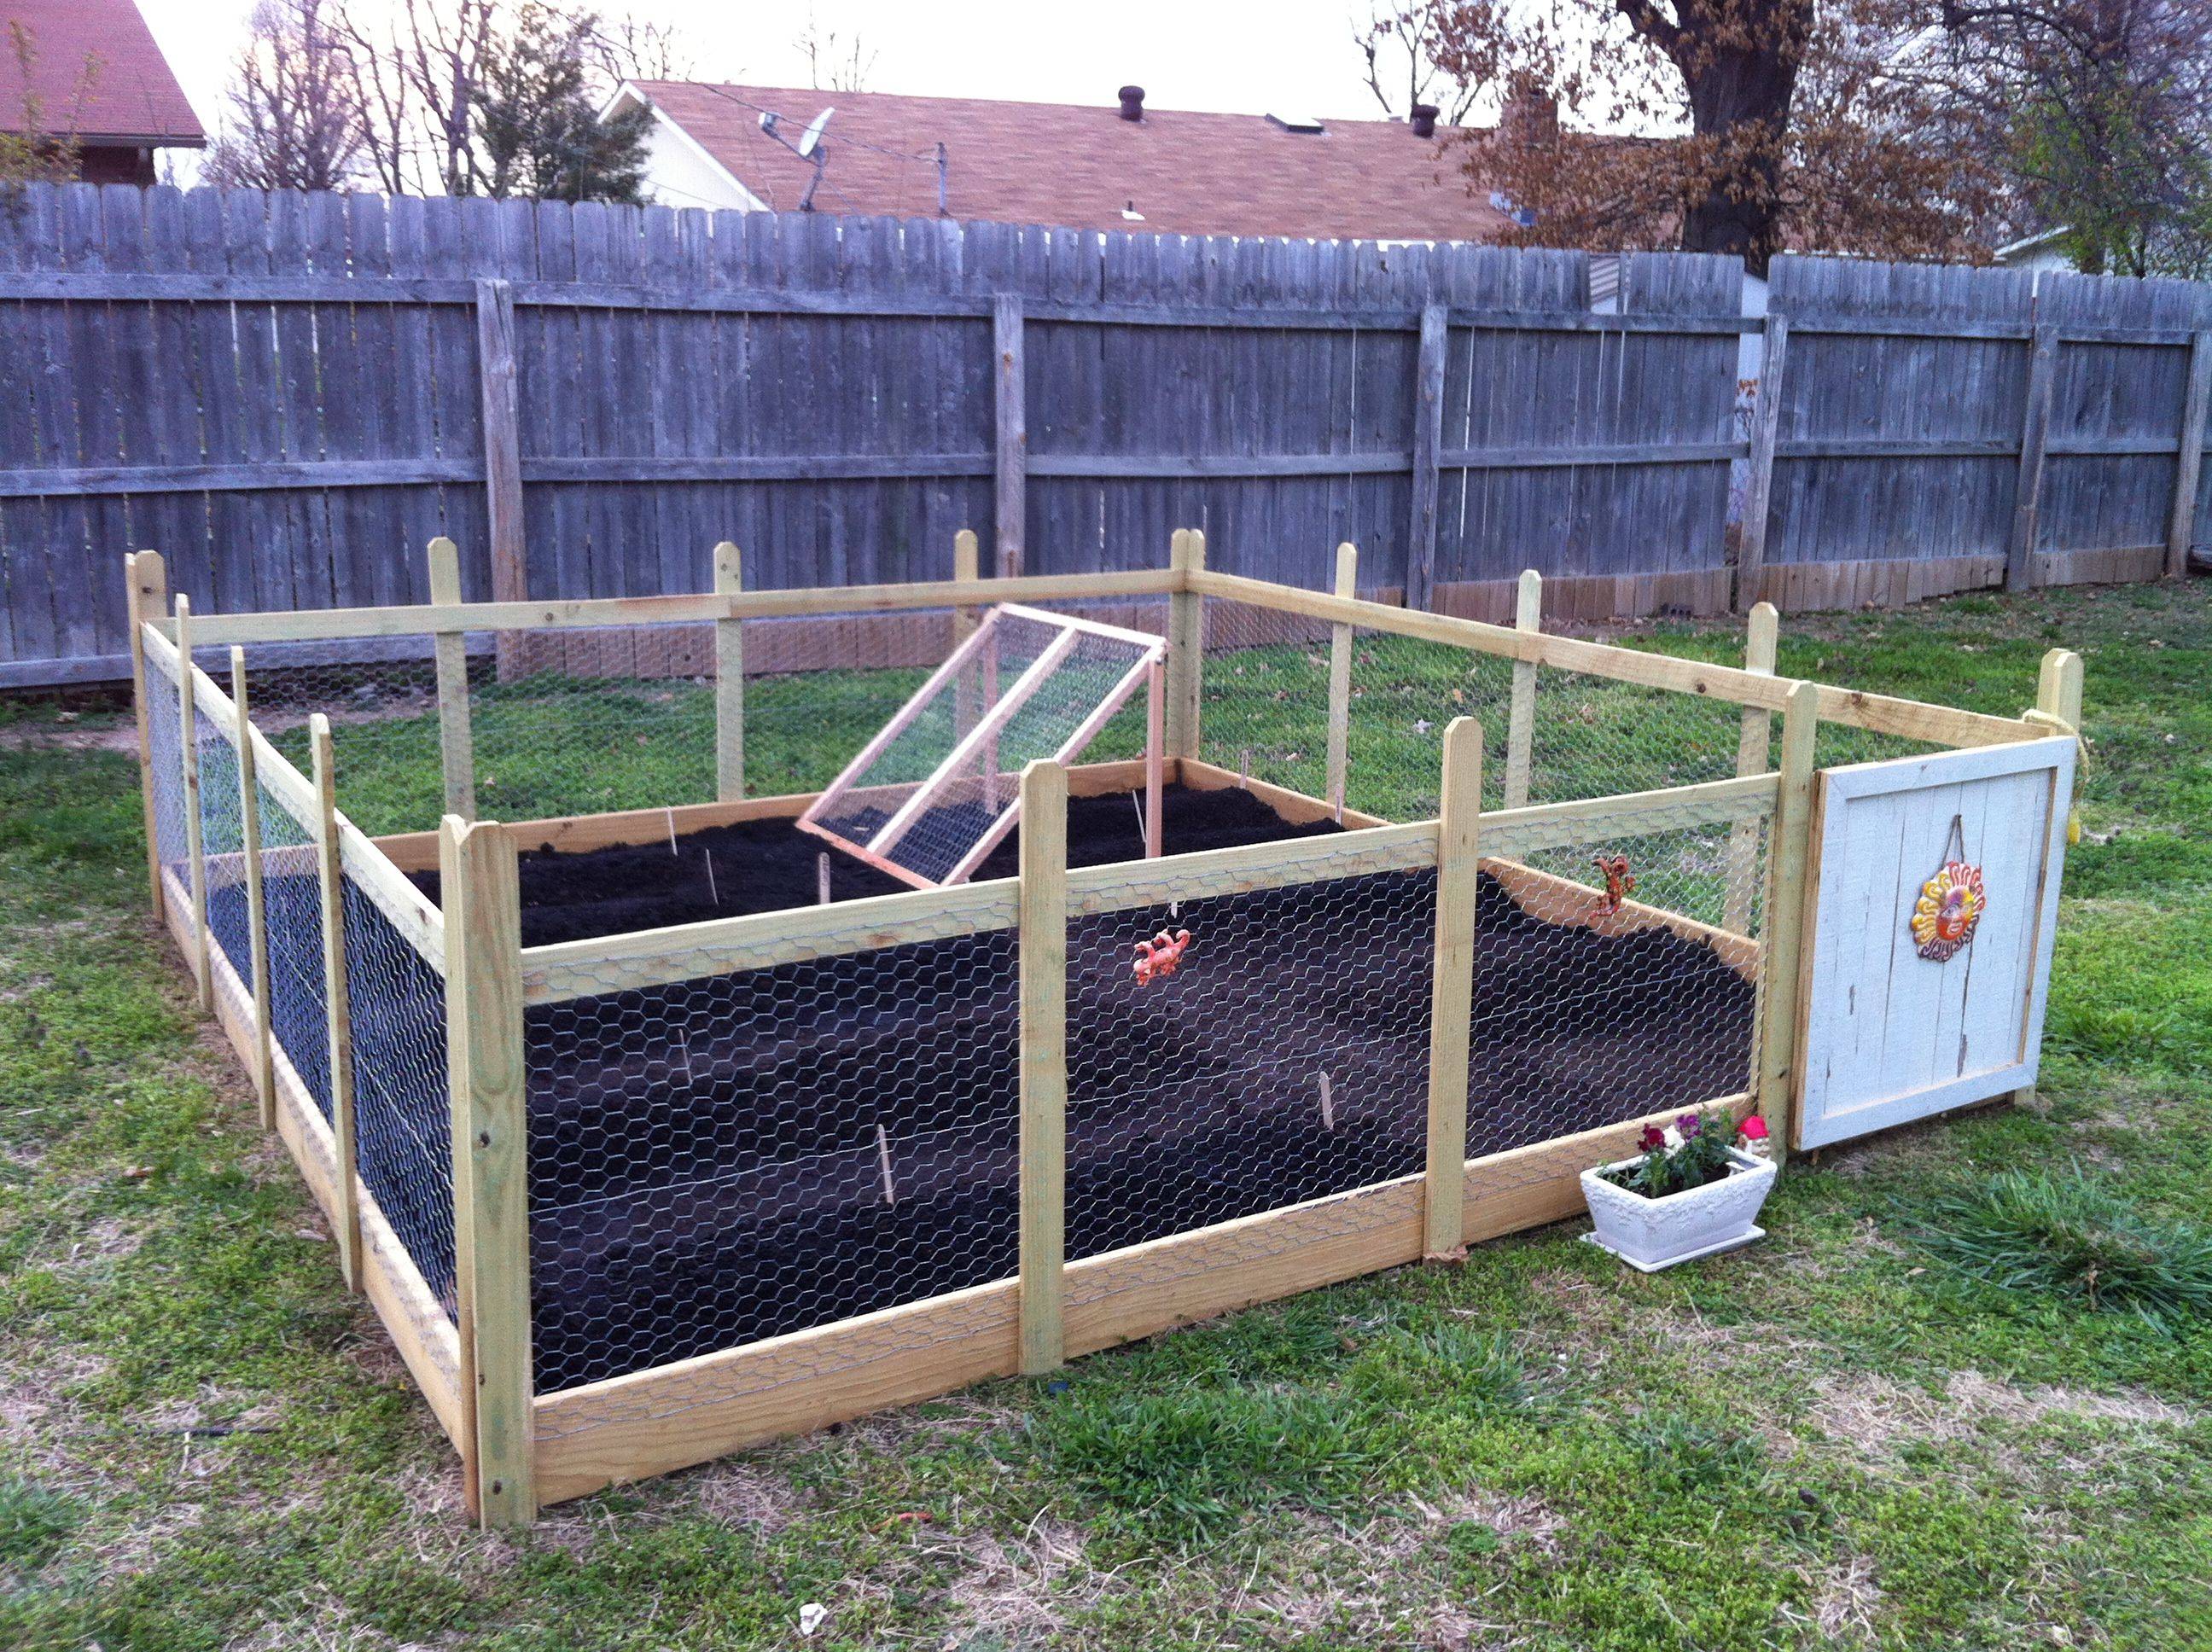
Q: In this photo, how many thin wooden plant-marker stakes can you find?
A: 10